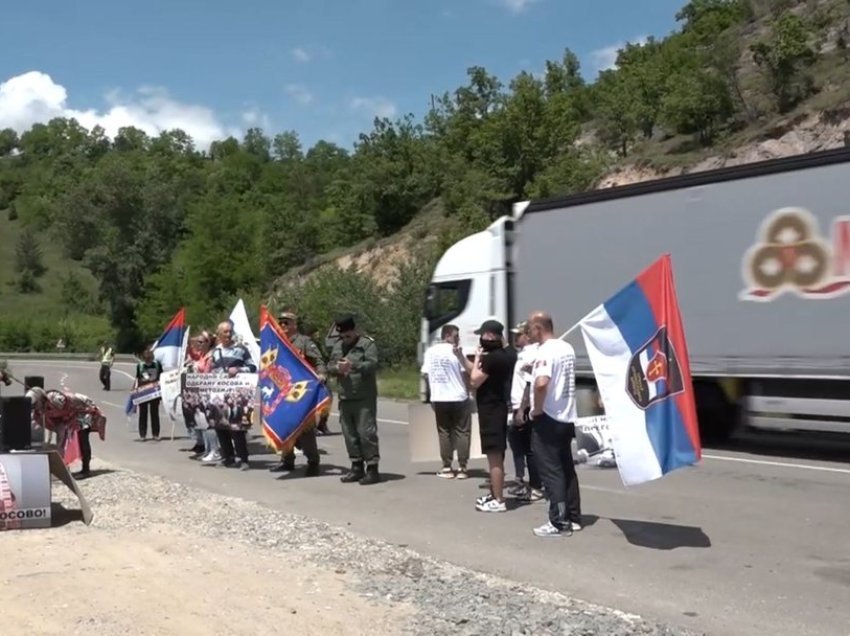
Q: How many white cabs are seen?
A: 1